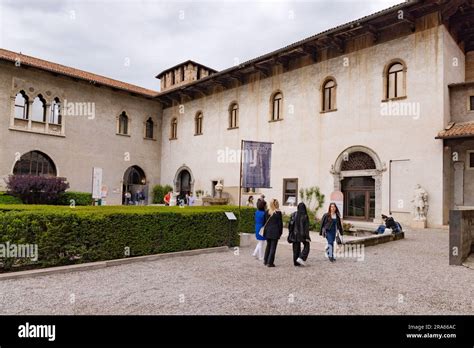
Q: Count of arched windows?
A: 12